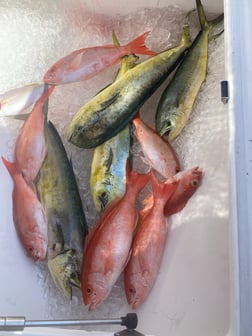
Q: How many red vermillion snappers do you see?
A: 7